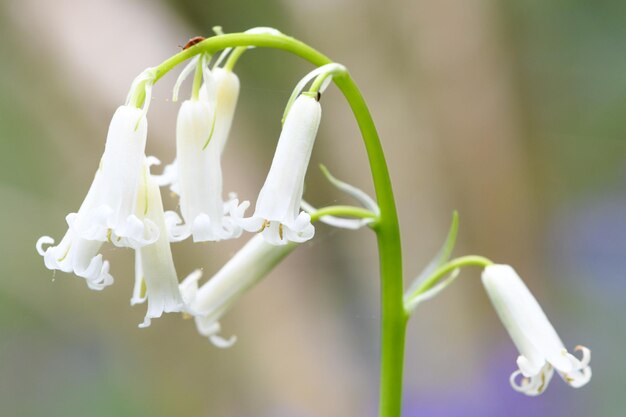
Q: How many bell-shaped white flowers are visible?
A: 8